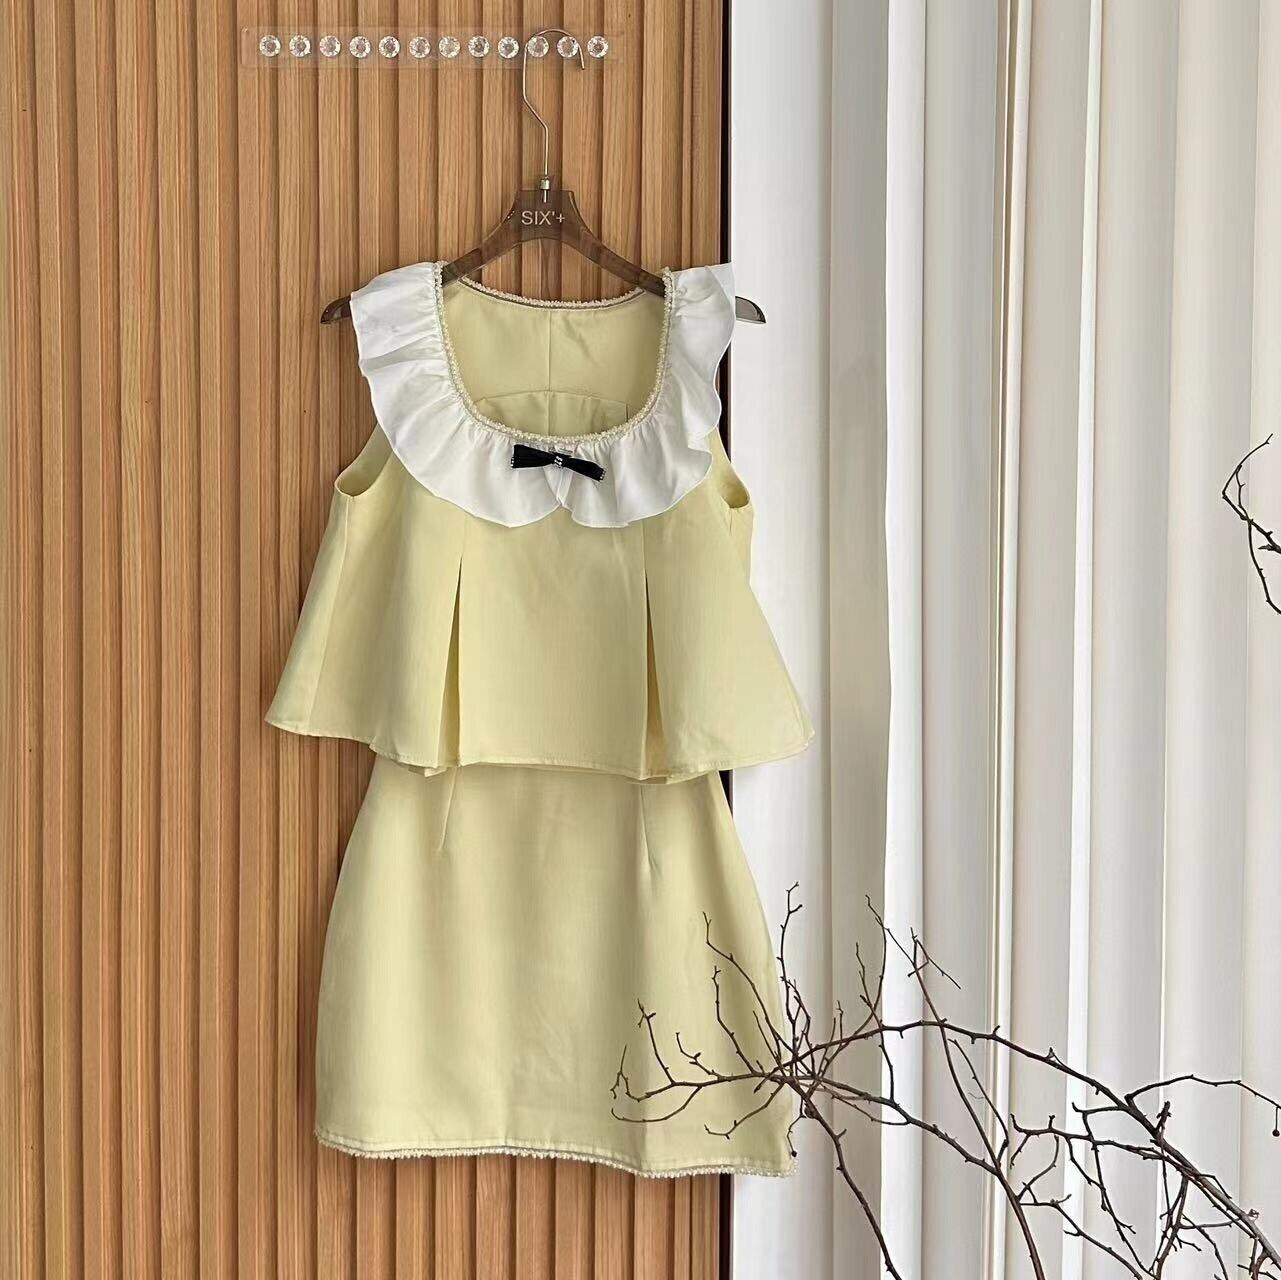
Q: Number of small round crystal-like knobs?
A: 12